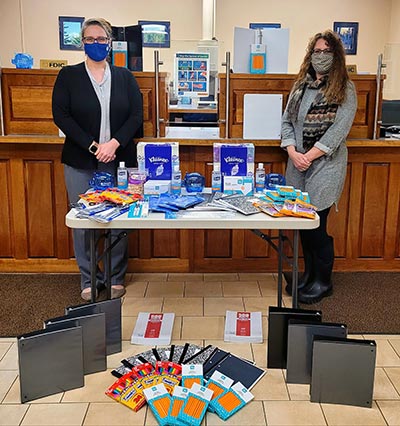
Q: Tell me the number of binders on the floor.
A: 6